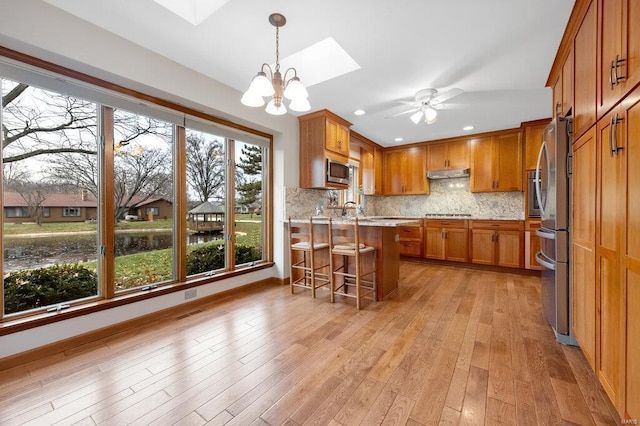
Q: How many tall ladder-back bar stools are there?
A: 2